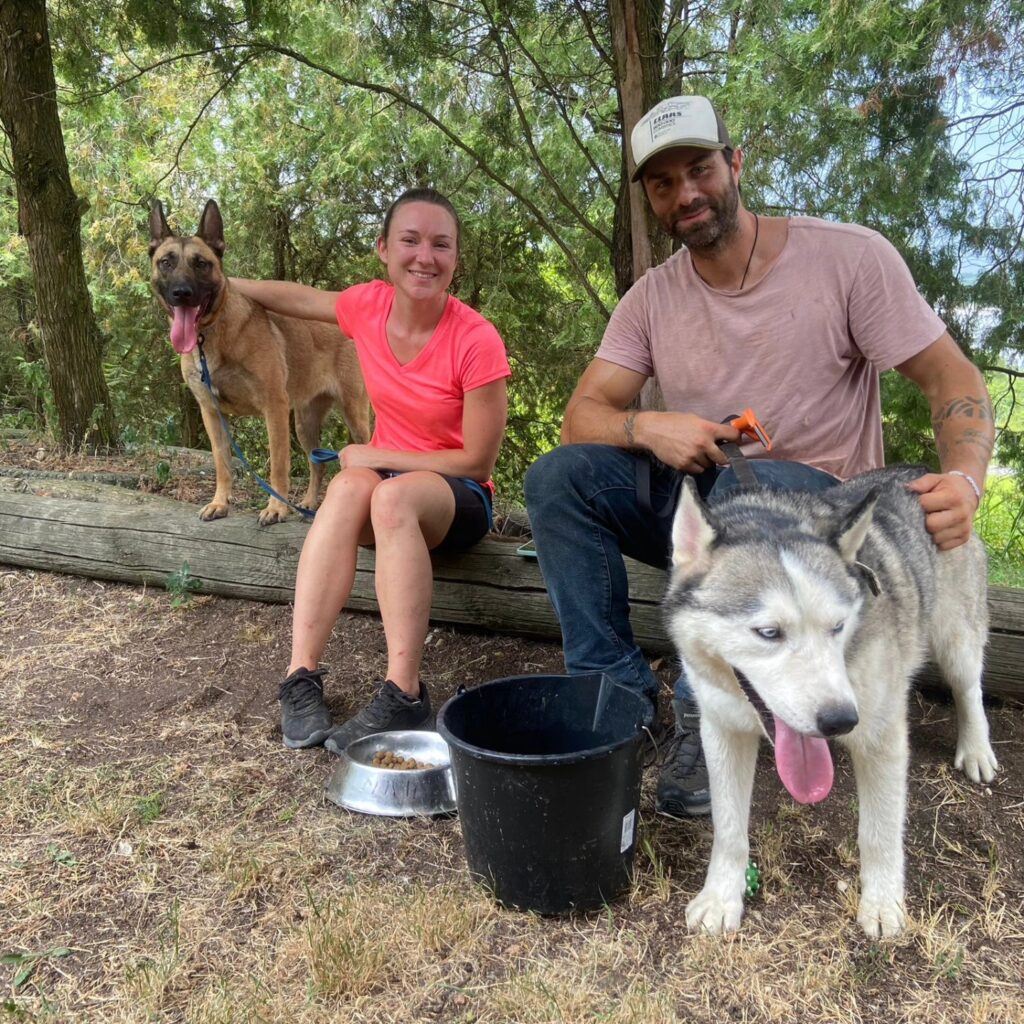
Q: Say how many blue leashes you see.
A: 1